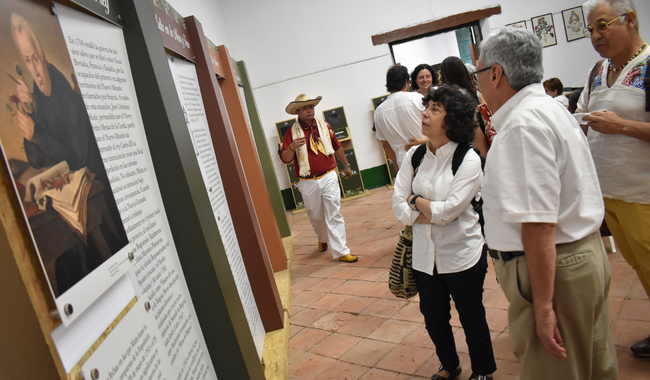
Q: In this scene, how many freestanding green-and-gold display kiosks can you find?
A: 3